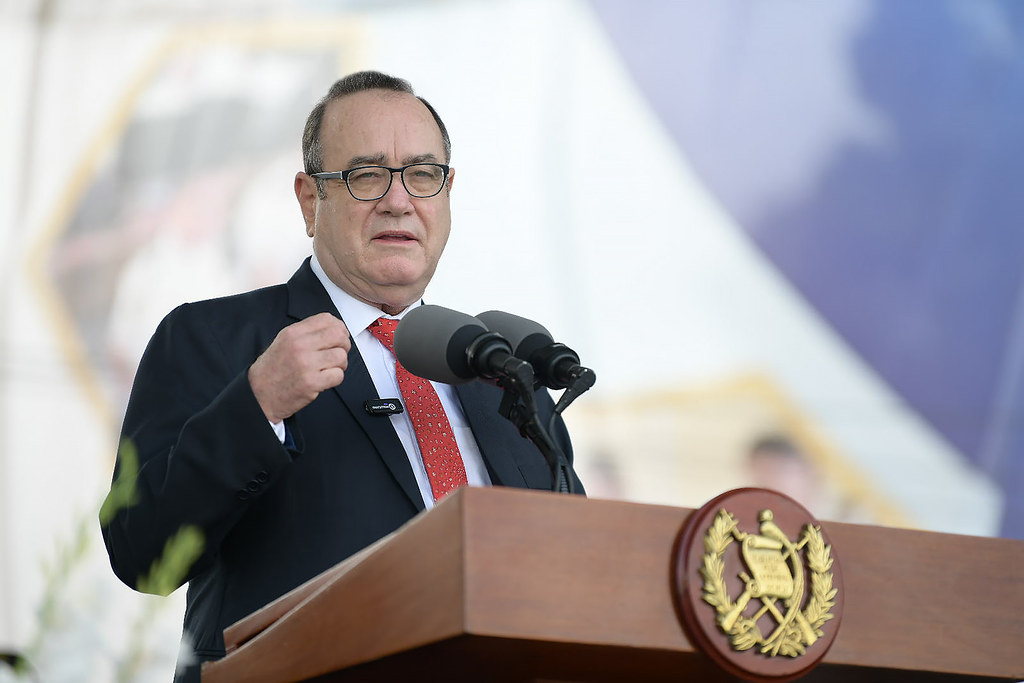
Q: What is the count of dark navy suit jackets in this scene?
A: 1